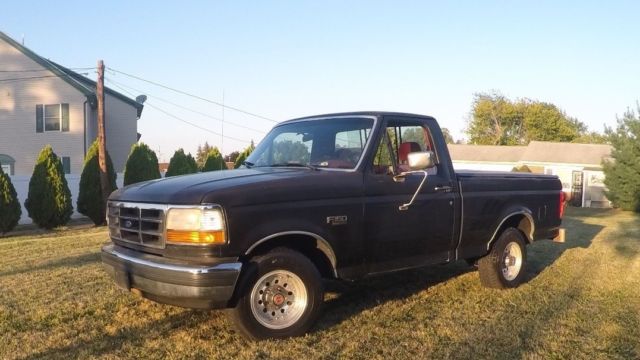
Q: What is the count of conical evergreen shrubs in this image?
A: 7